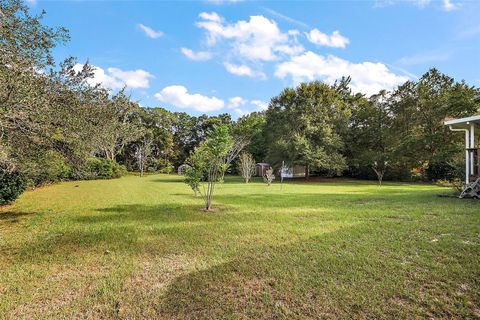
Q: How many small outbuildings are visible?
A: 2